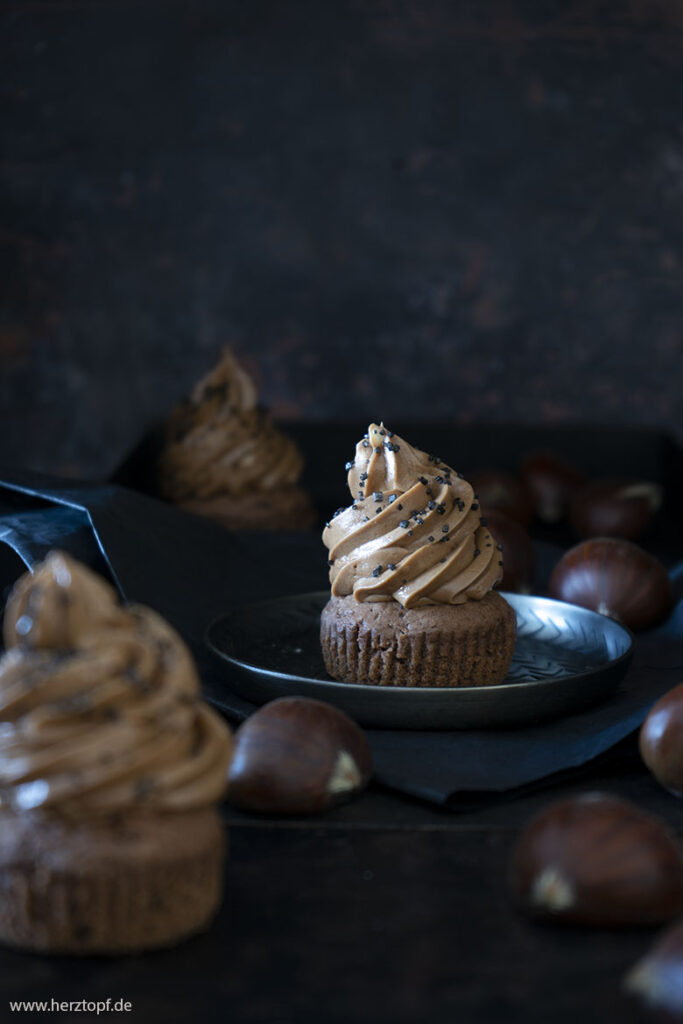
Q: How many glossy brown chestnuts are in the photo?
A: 9